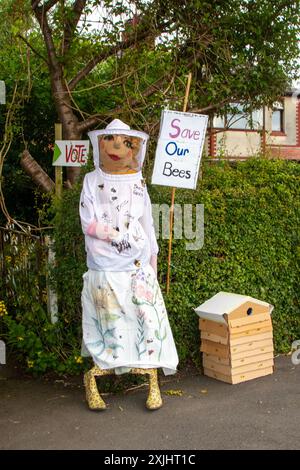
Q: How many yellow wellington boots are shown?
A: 2